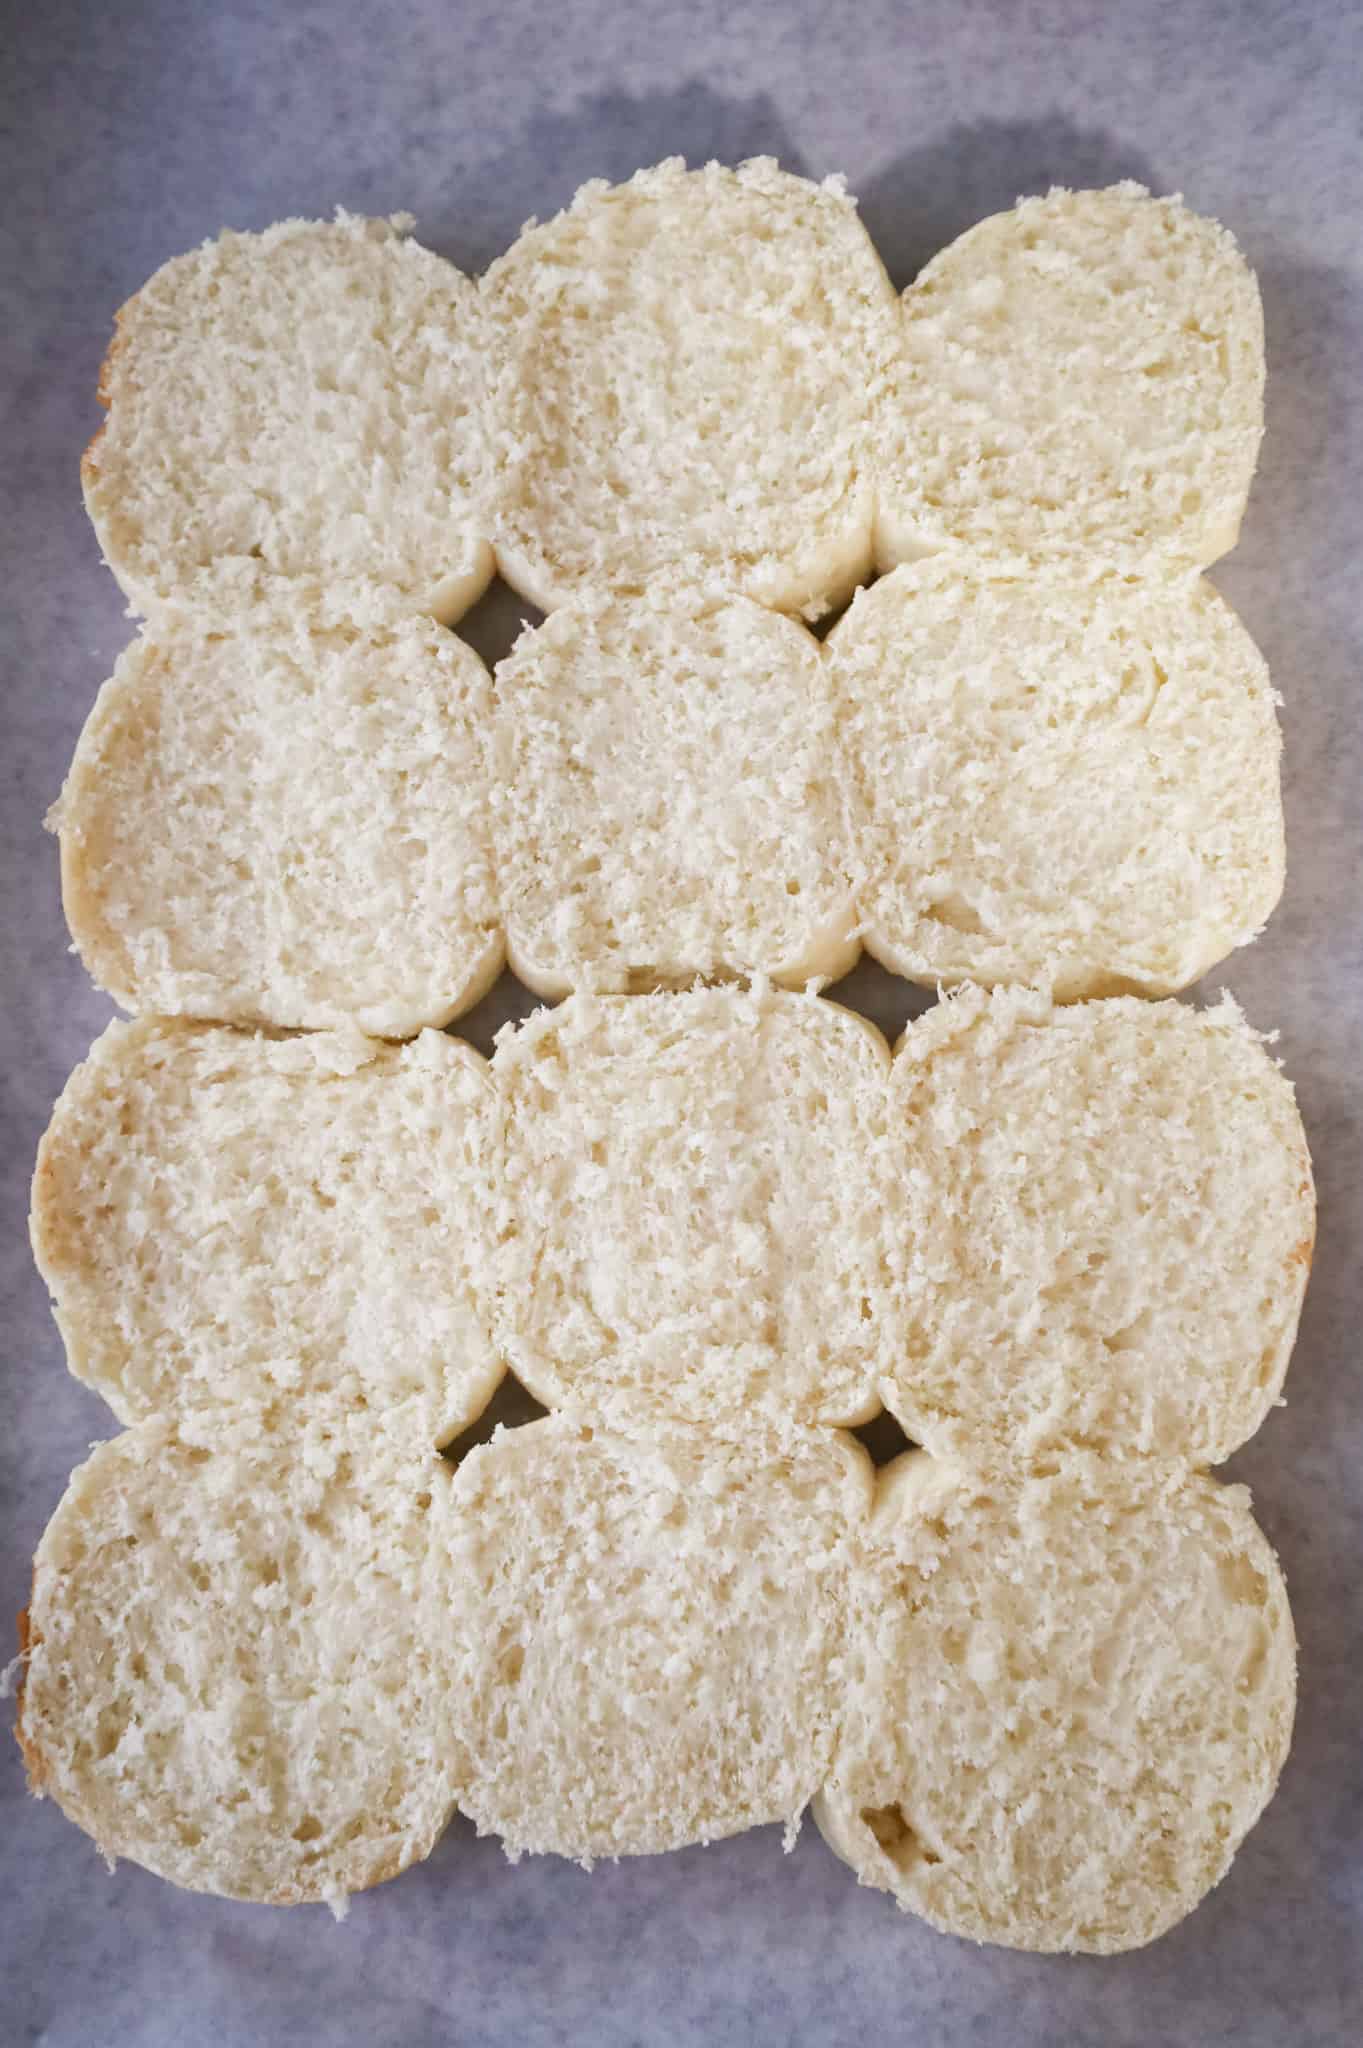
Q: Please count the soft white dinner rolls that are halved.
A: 12